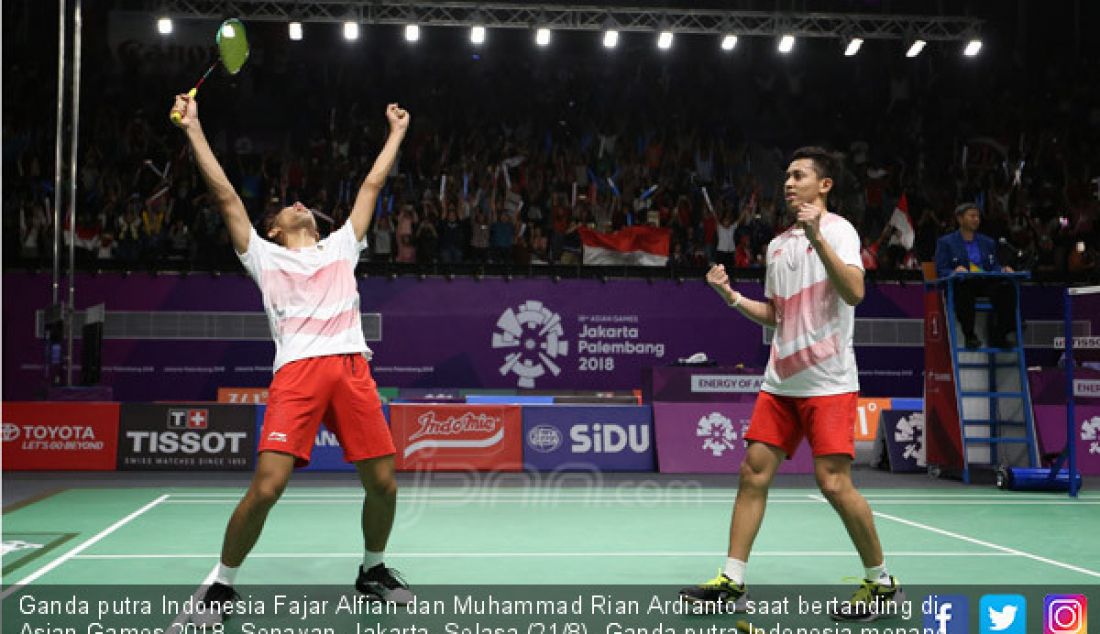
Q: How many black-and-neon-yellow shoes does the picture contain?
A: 2